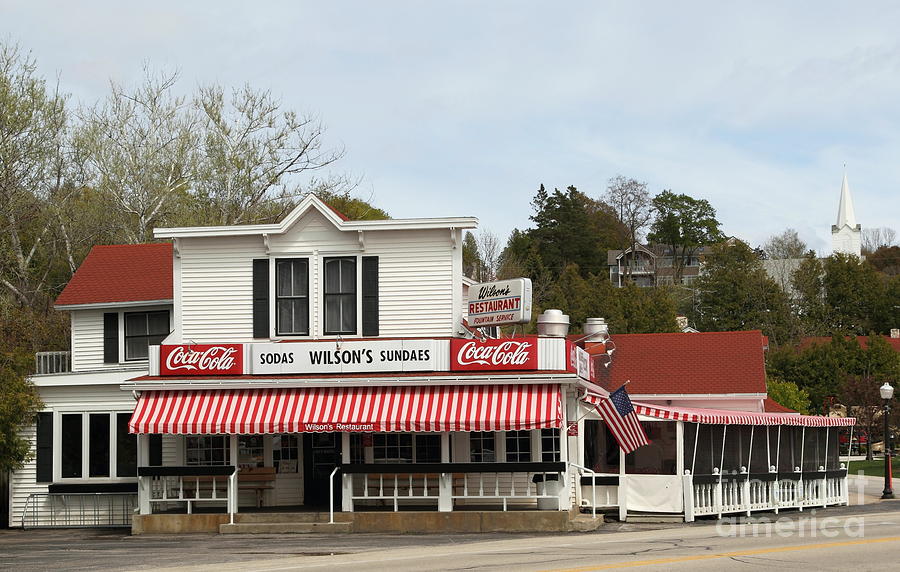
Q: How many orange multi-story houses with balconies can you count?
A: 0